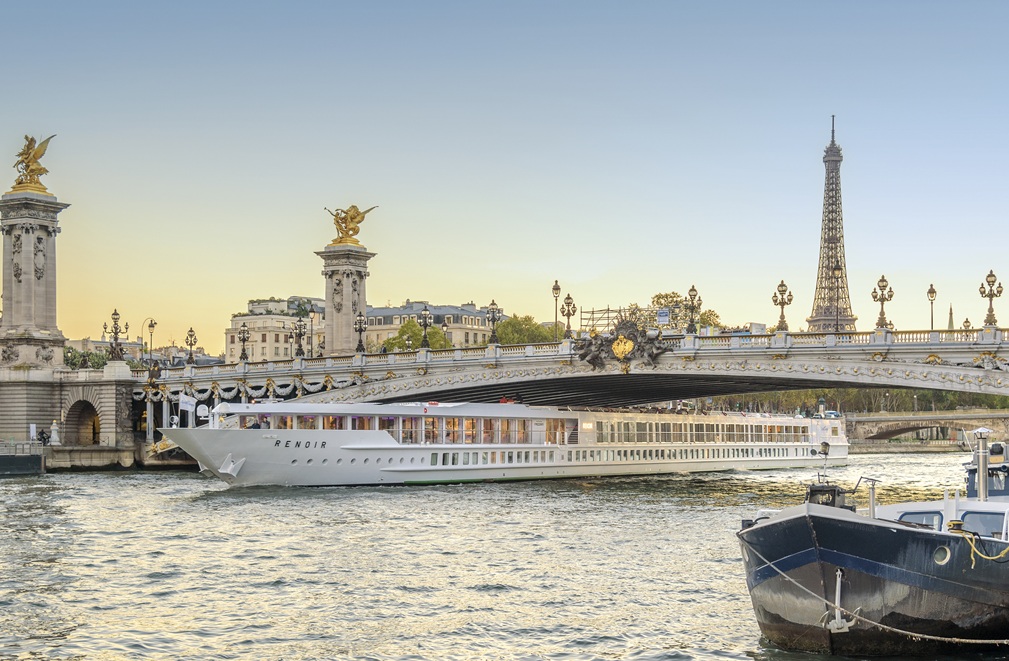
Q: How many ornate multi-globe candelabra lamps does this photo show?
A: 12